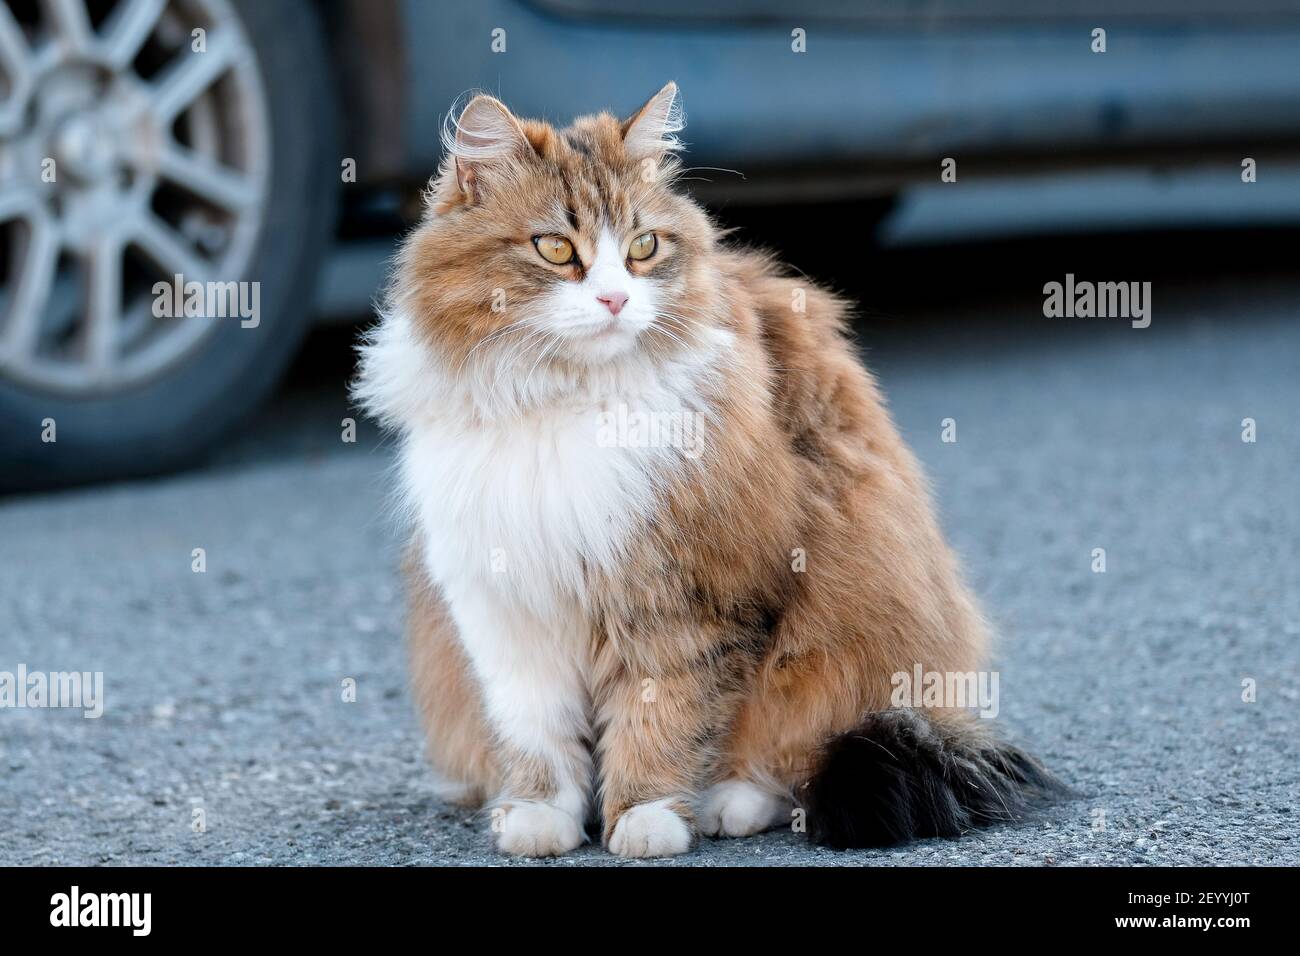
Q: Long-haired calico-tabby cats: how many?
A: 1